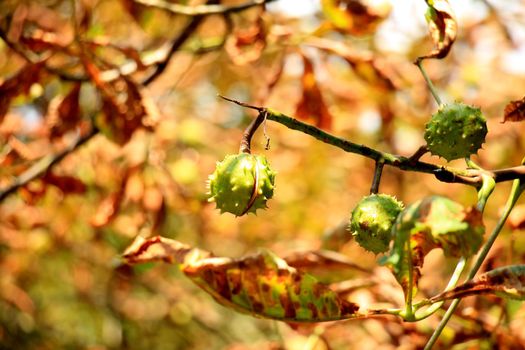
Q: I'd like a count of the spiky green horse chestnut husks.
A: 3